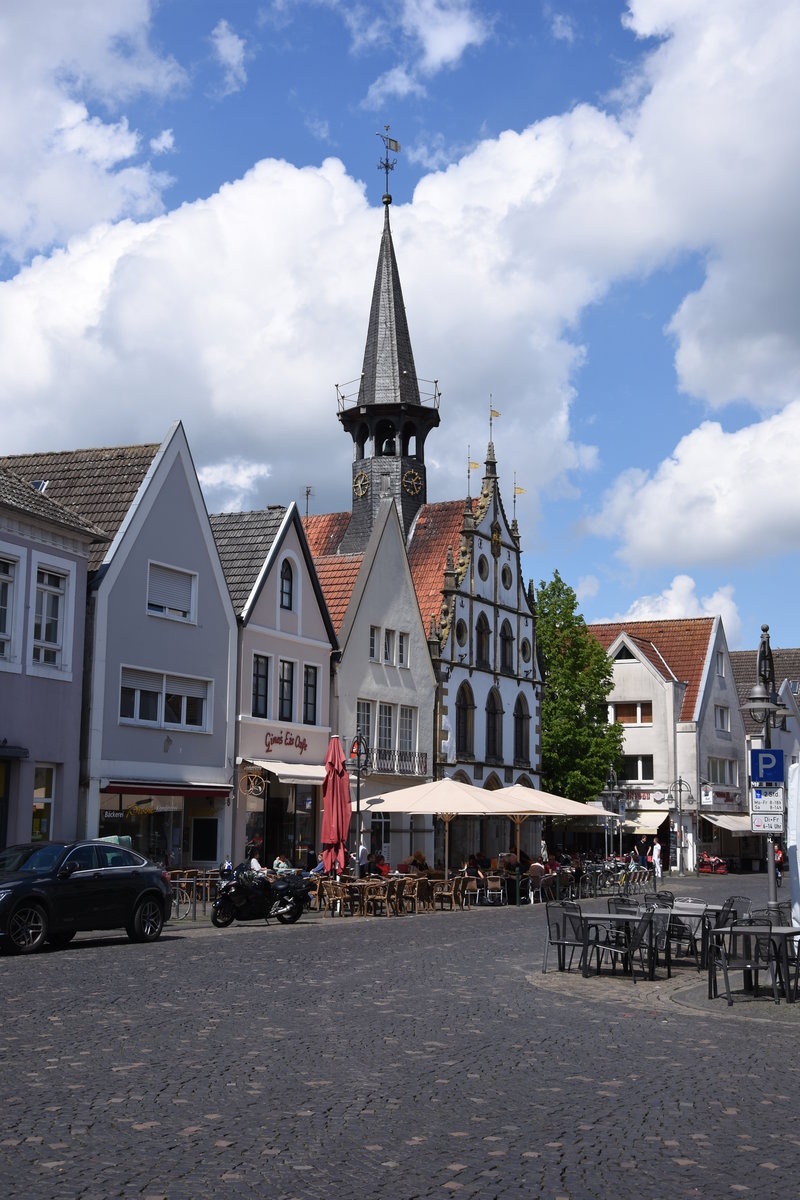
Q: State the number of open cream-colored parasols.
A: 2